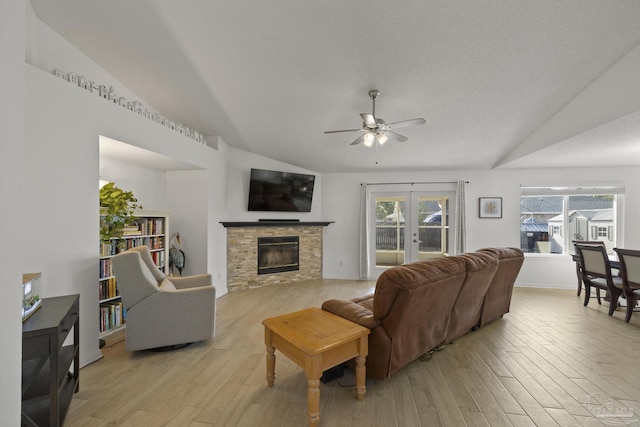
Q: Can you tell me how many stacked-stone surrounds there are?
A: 1